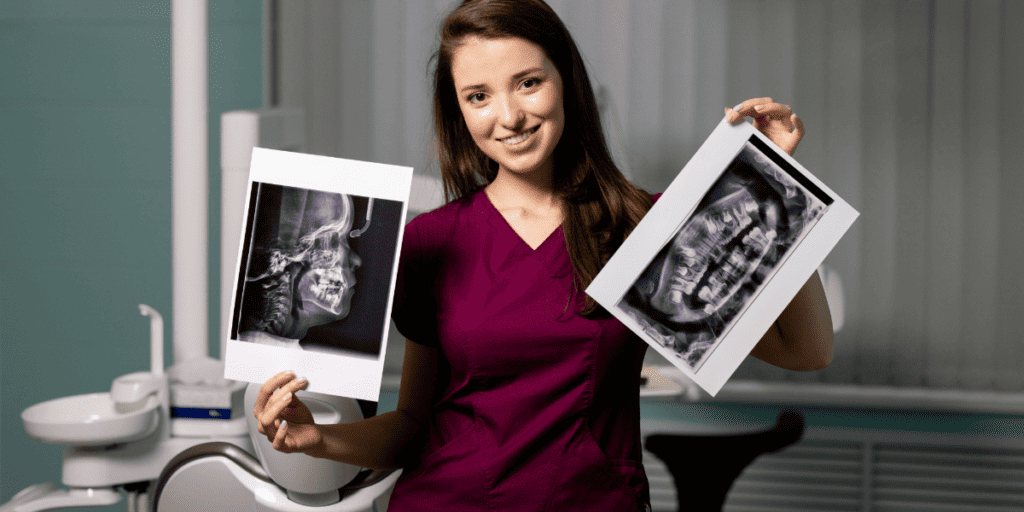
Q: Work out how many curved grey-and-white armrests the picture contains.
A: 1